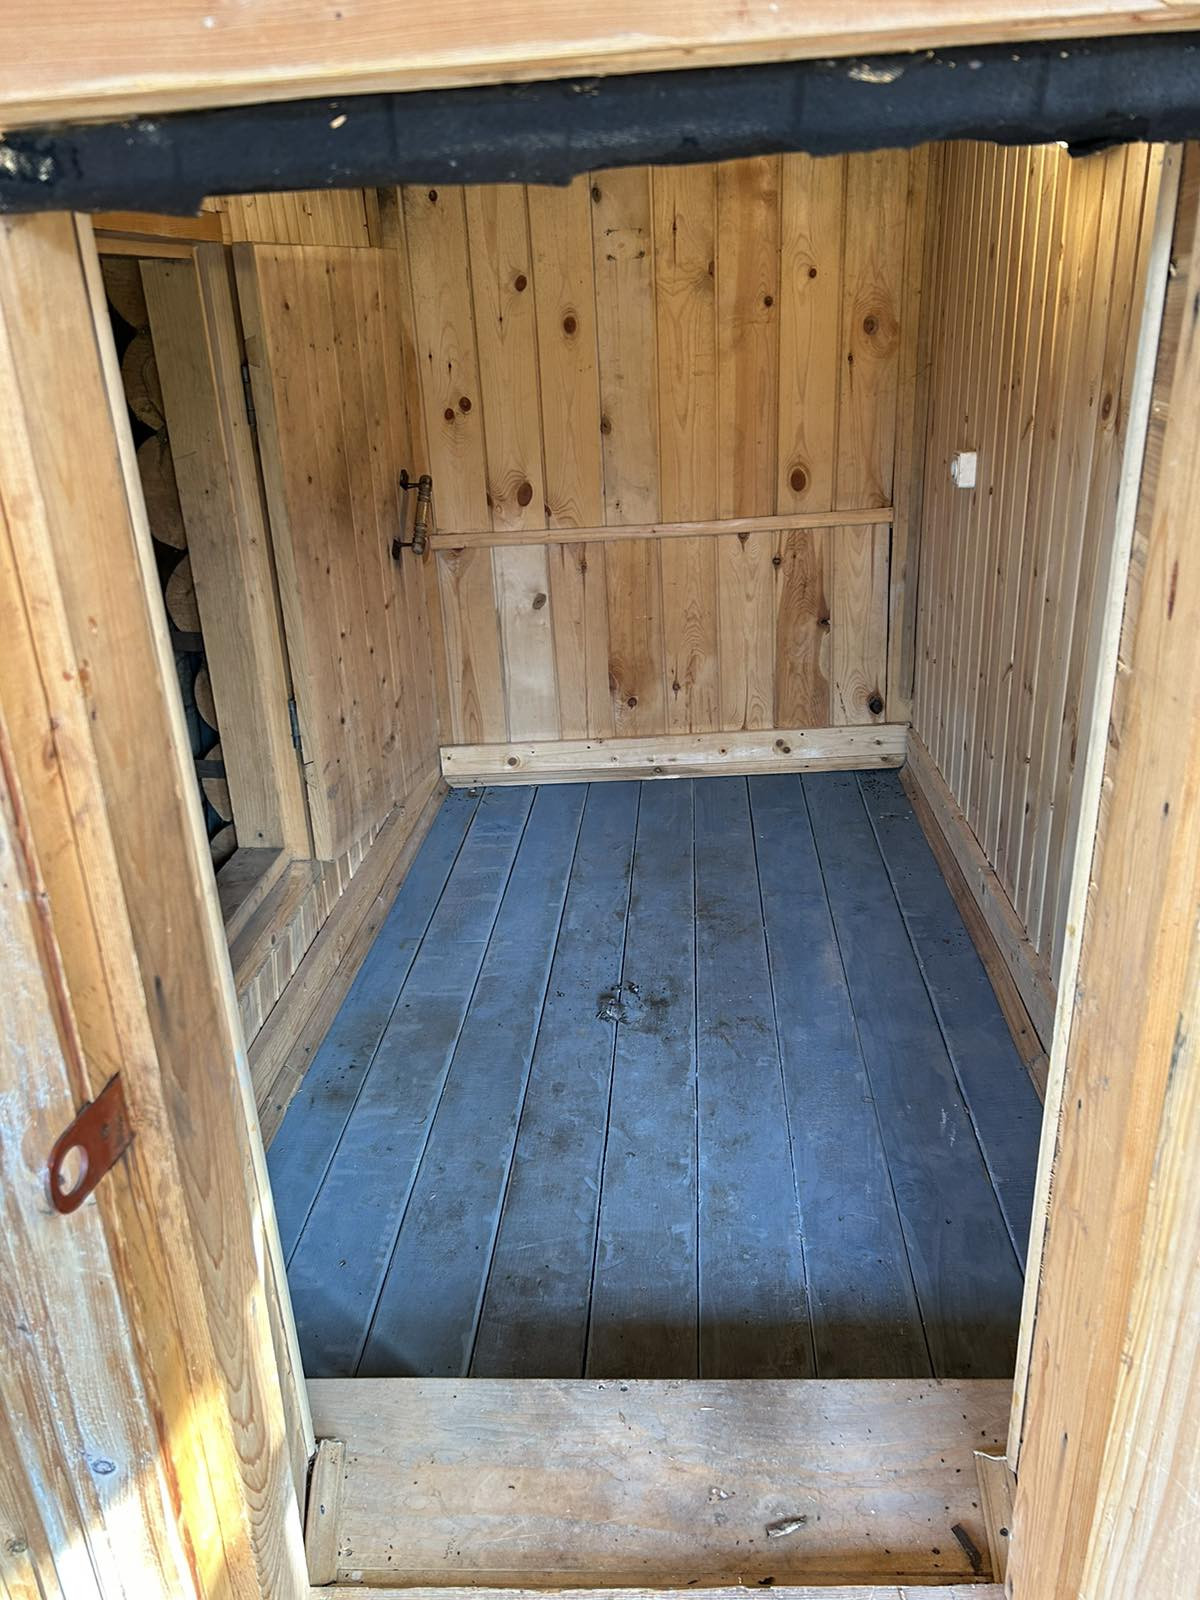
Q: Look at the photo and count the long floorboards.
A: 9